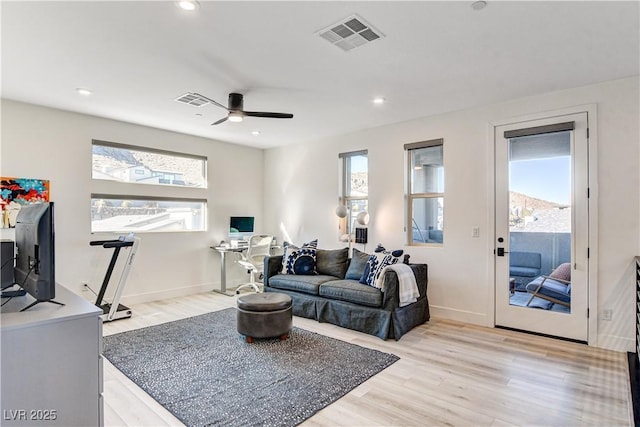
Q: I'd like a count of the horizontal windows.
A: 2